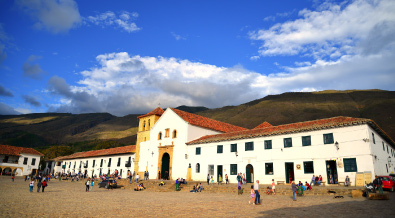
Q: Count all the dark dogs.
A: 2